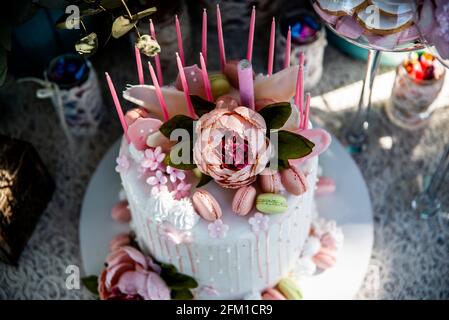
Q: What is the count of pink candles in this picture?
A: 15